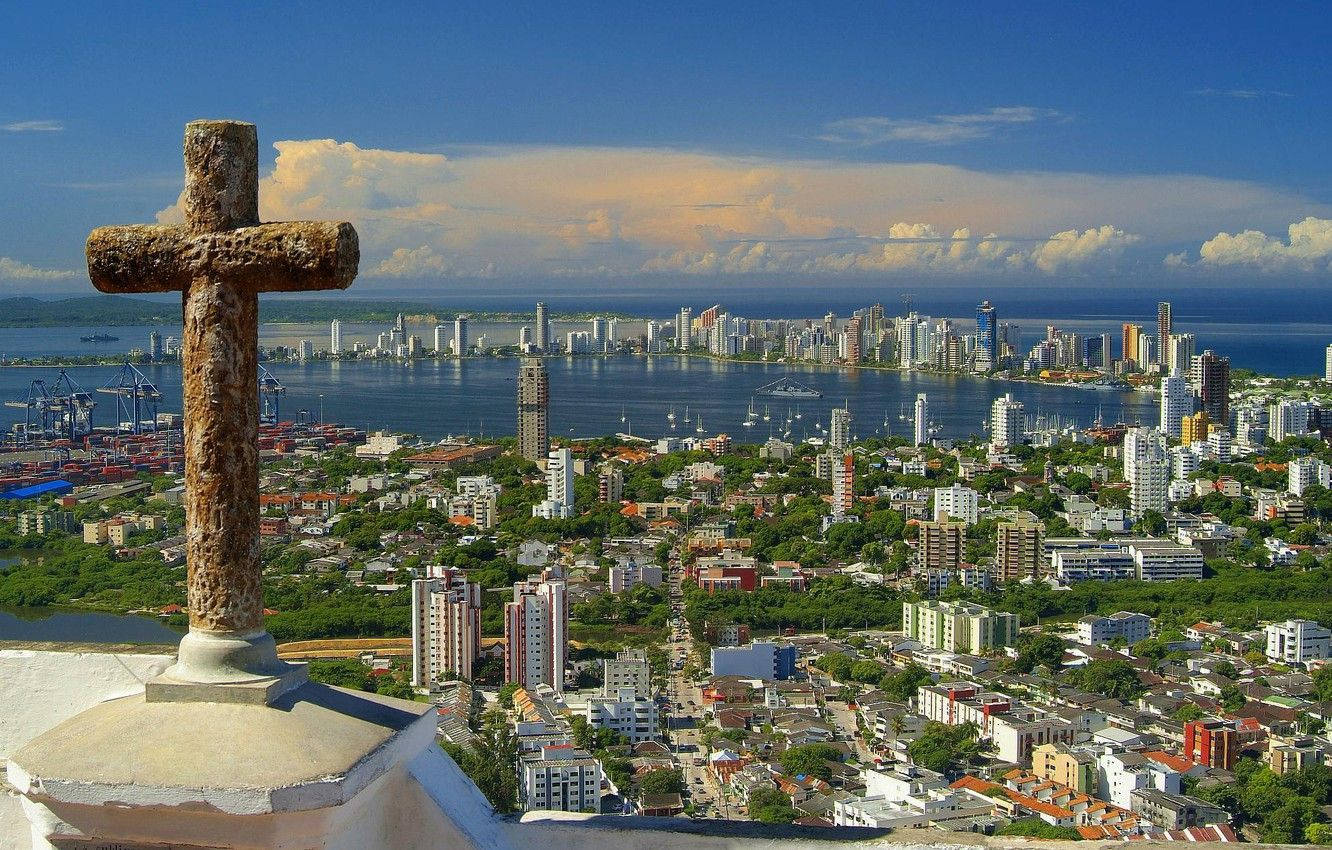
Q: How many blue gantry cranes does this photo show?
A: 4